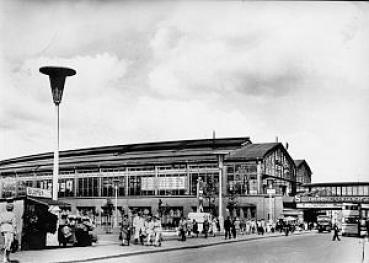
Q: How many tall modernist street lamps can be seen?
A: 1